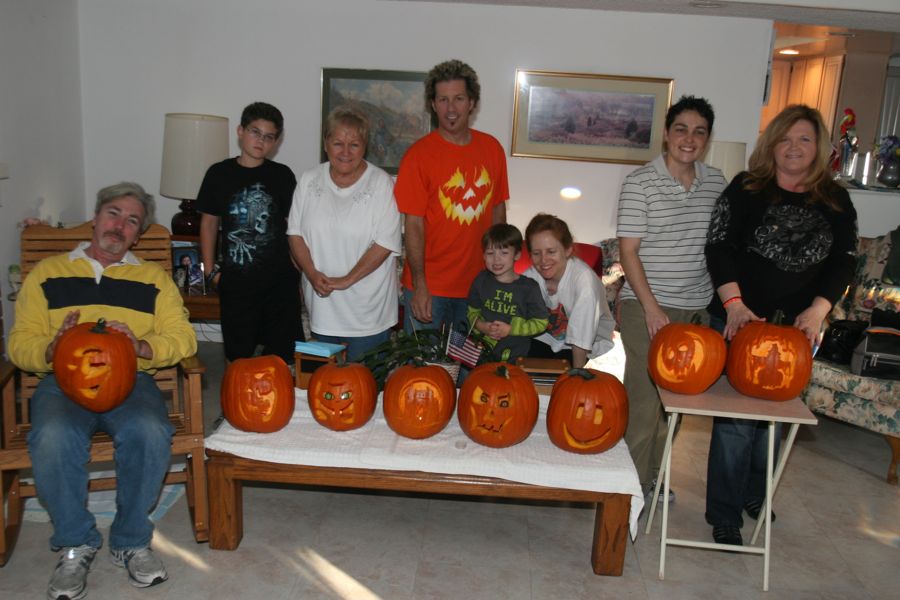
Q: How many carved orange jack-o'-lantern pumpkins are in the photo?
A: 8